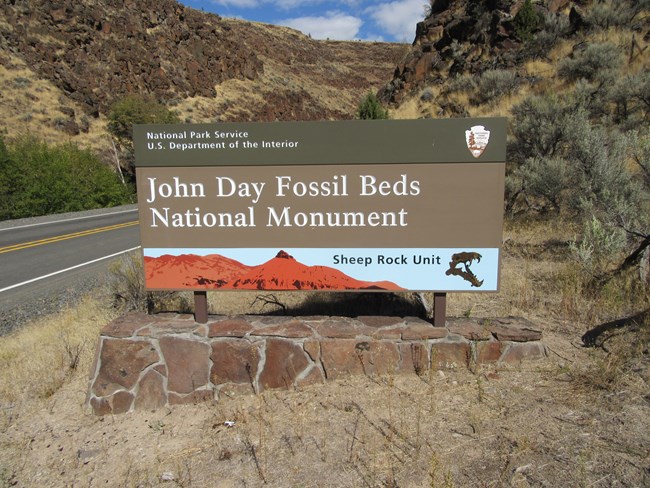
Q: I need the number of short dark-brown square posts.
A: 2